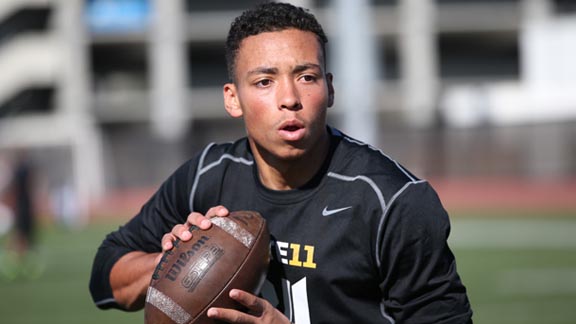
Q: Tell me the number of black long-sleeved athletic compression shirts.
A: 1